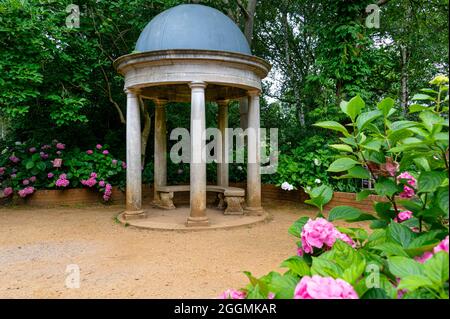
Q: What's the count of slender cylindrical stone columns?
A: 5